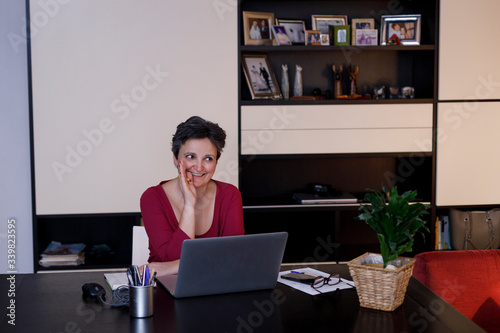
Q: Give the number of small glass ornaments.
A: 3